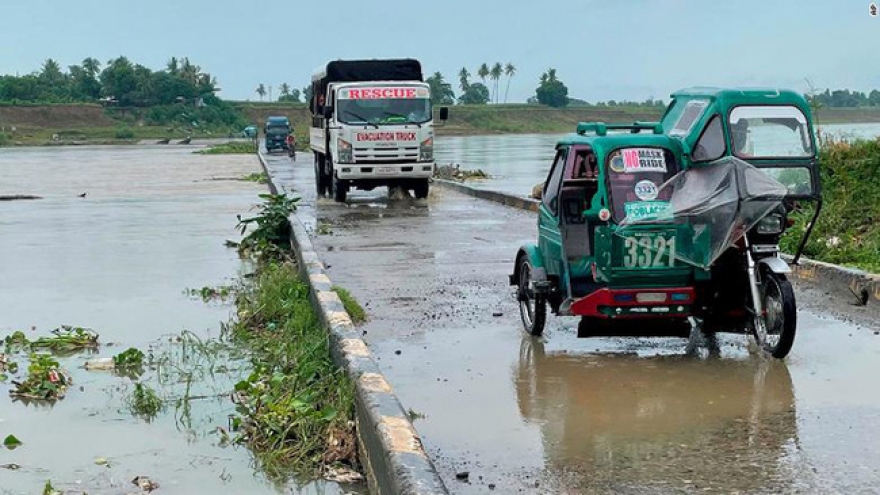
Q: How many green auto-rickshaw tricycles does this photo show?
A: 1